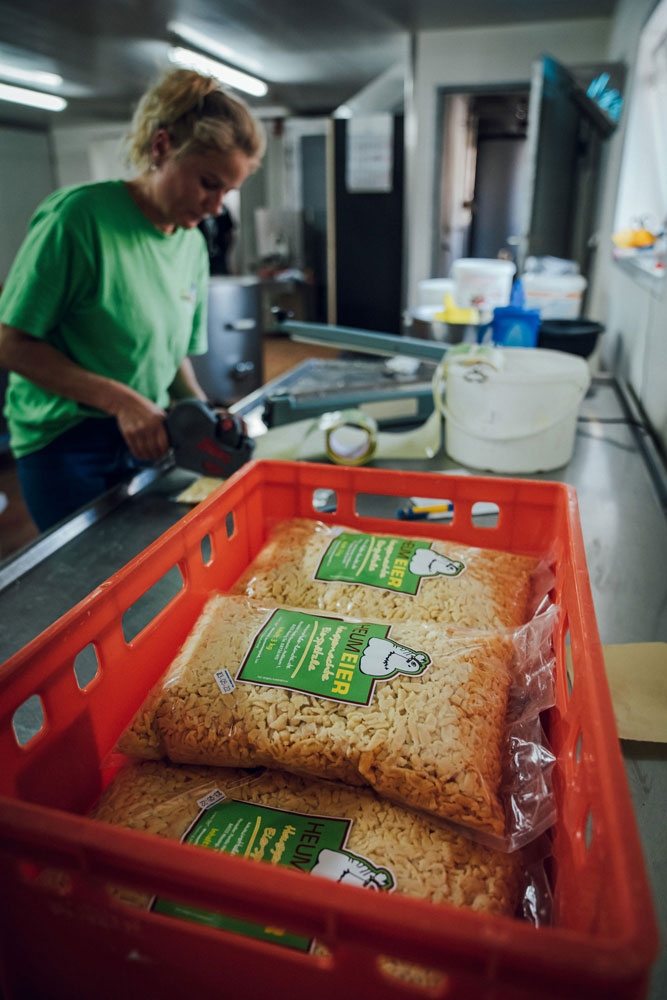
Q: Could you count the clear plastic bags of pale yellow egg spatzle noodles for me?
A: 3